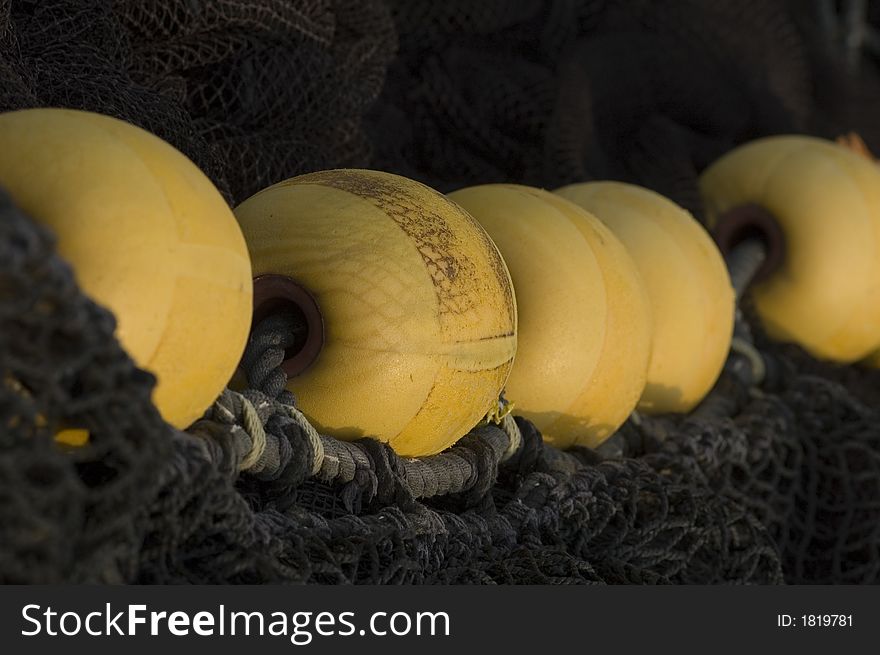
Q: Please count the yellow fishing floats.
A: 5